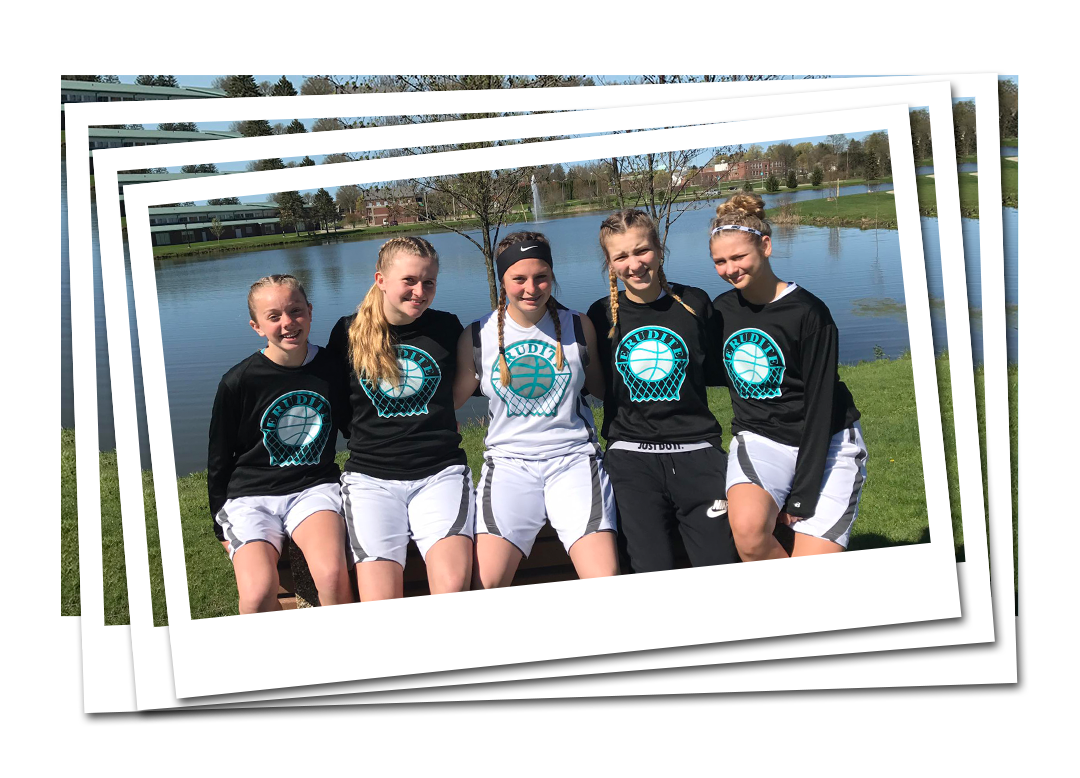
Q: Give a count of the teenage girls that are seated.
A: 5